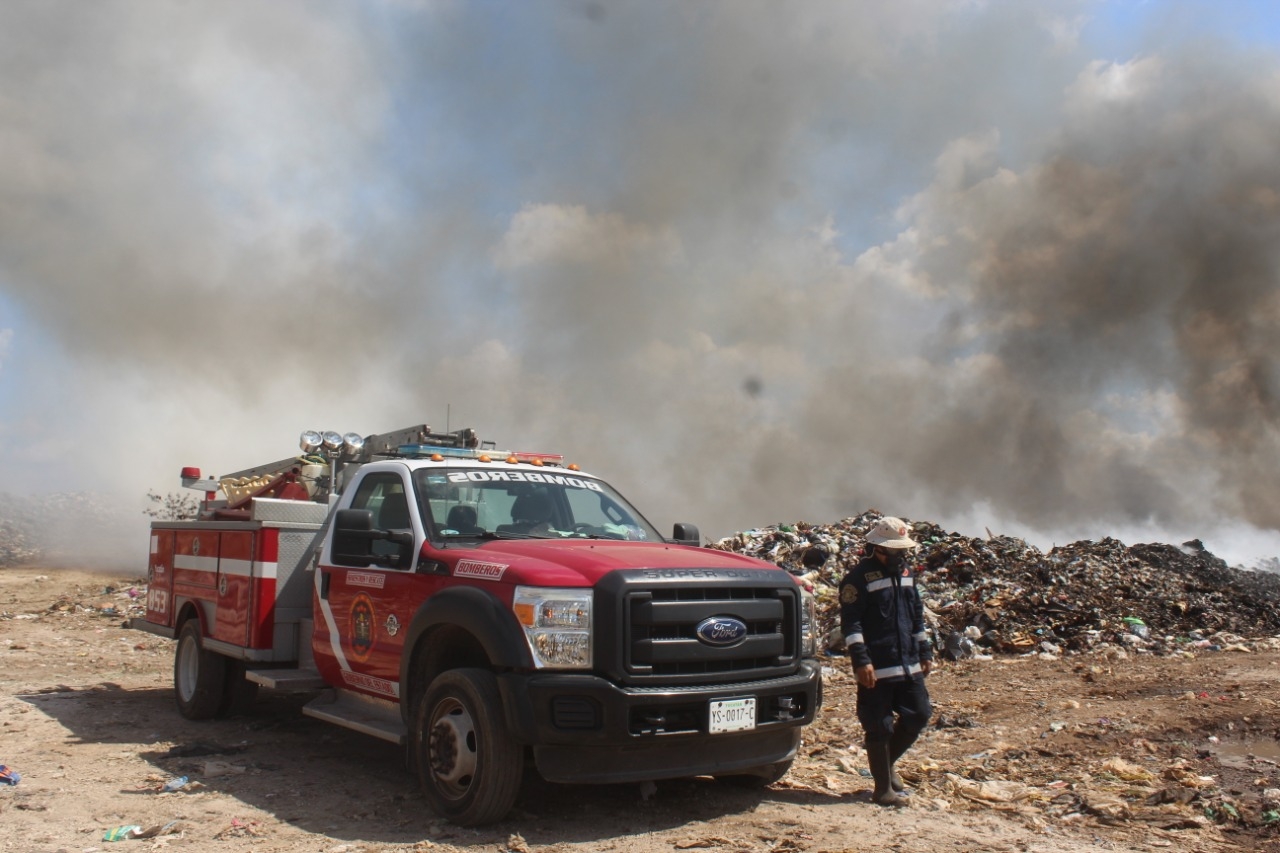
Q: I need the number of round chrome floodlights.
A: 3